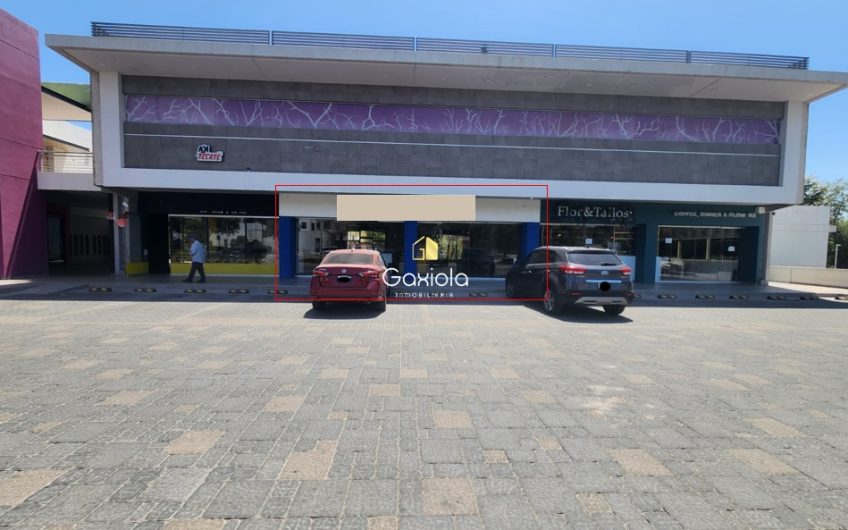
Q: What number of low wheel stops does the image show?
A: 13